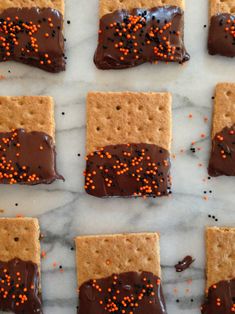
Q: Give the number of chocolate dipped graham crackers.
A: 9